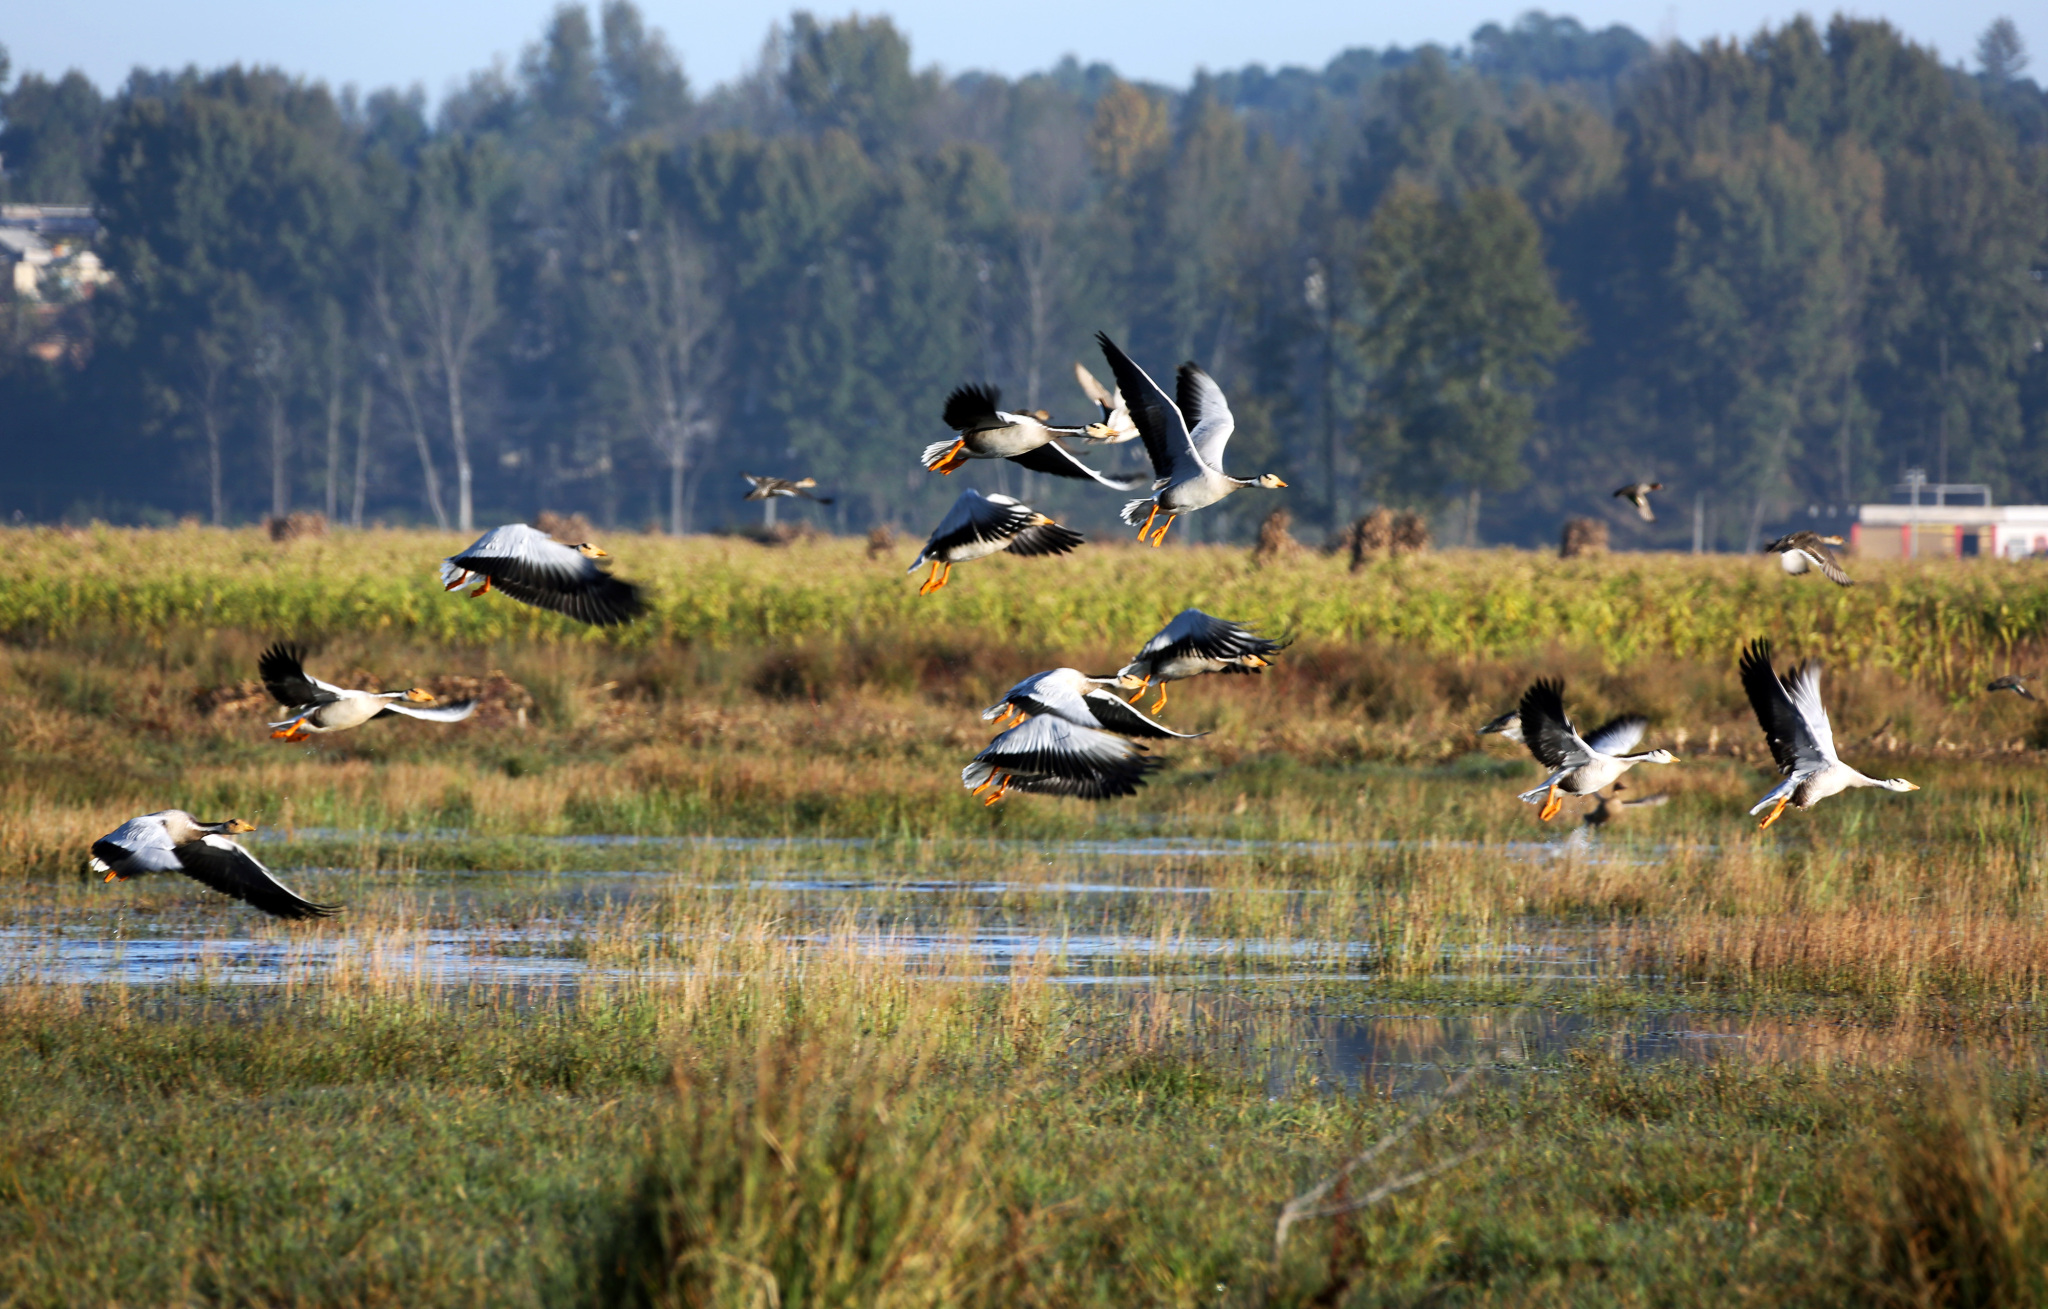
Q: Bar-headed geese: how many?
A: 11